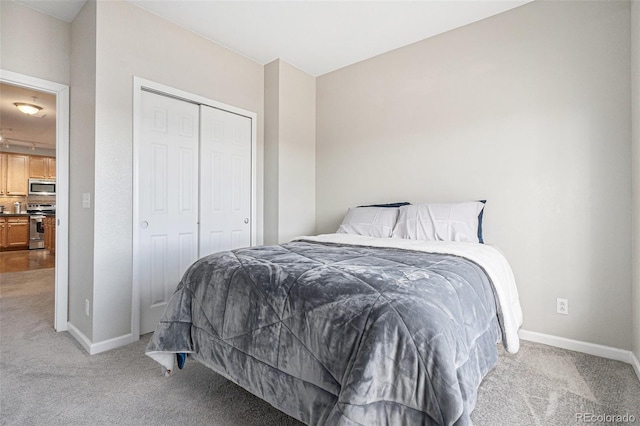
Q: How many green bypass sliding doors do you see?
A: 0